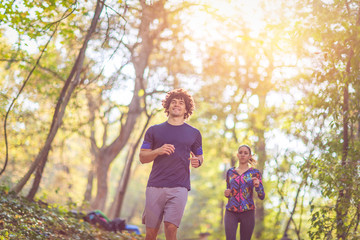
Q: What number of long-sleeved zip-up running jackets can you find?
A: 1